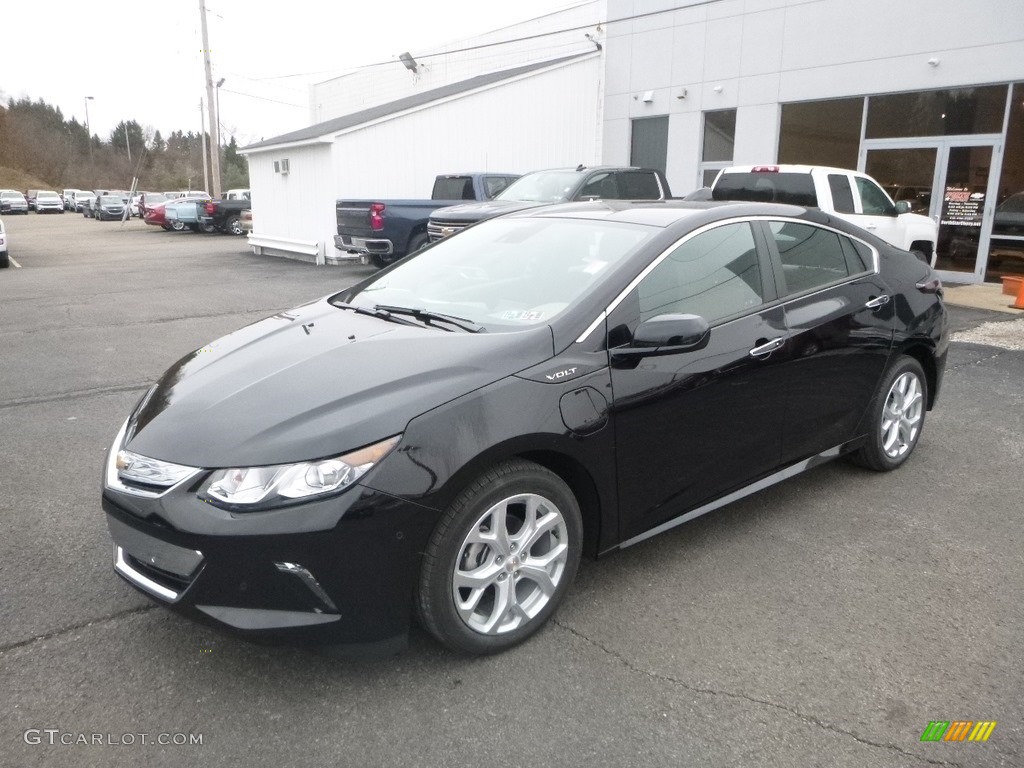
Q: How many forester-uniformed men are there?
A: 0